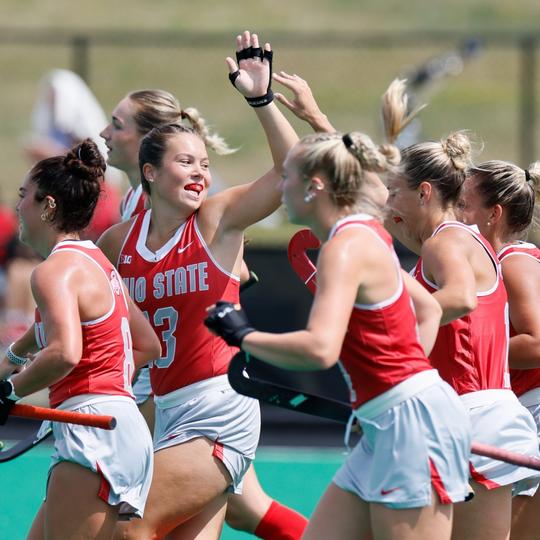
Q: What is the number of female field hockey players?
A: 6